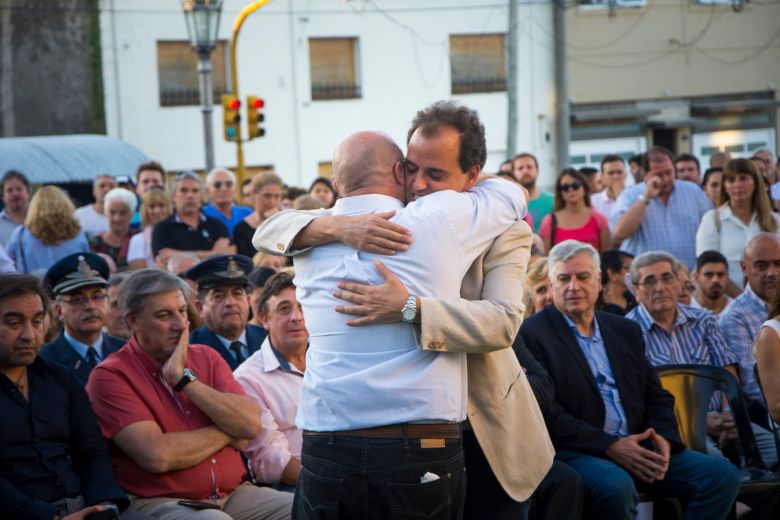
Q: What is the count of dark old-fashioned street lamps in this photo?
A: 1